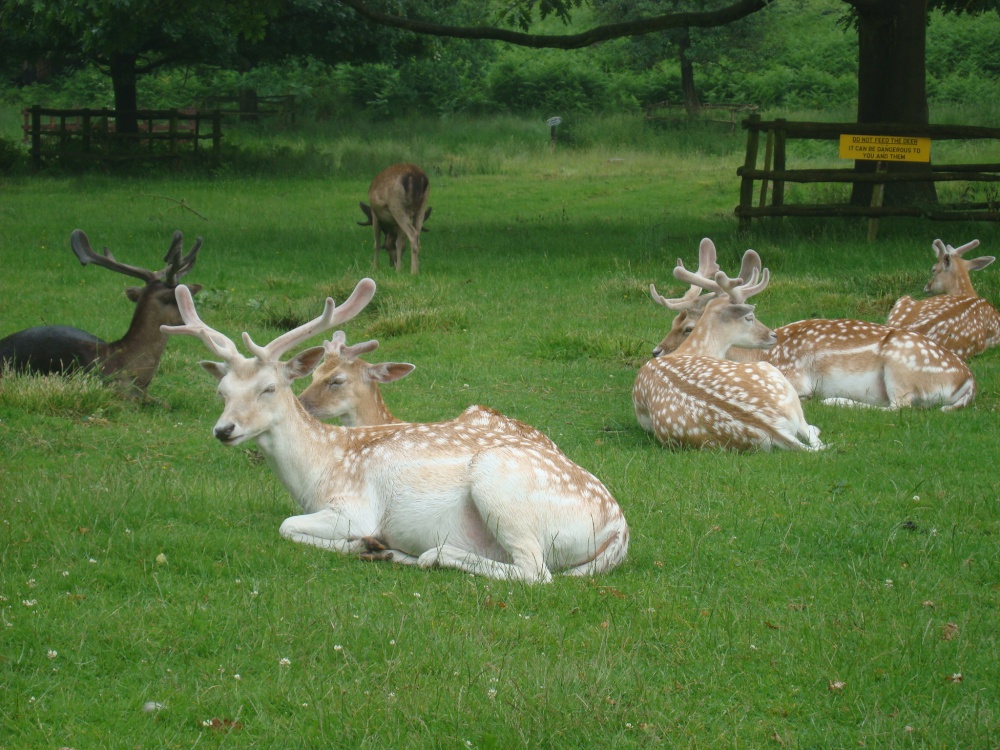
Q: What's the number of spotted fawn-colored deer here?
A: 5